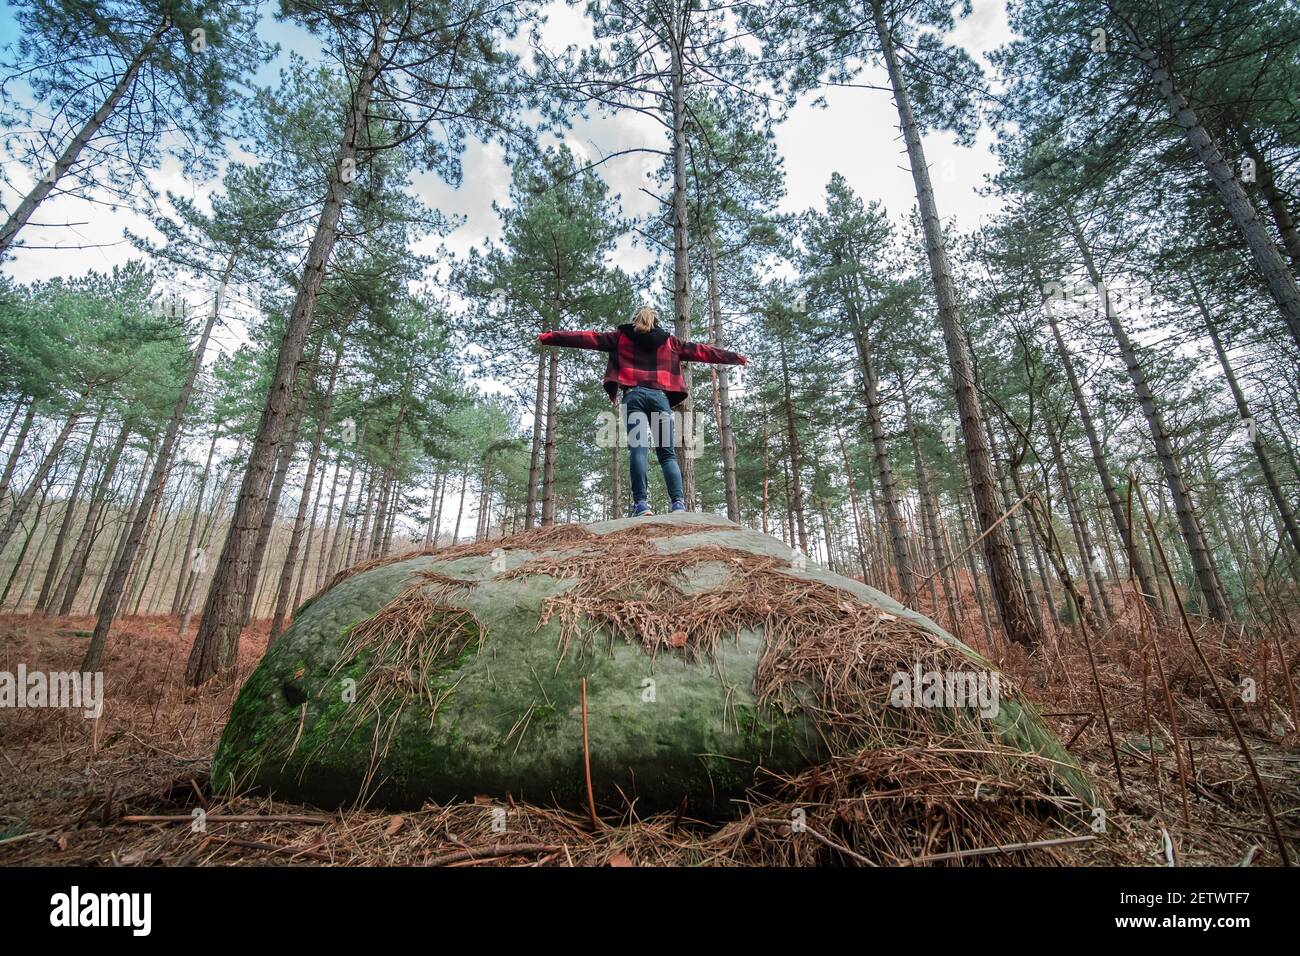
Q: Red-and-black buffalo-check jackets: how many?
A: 1